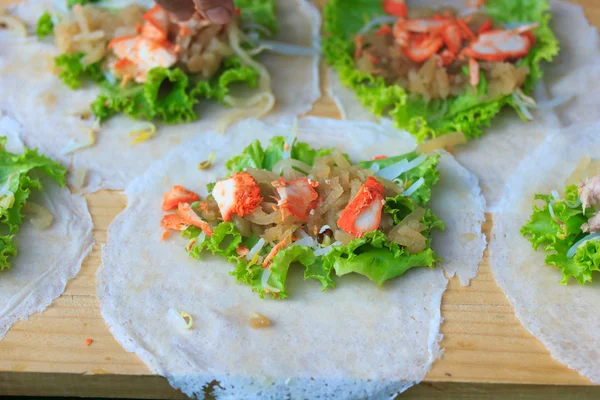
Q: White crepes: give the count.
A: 5